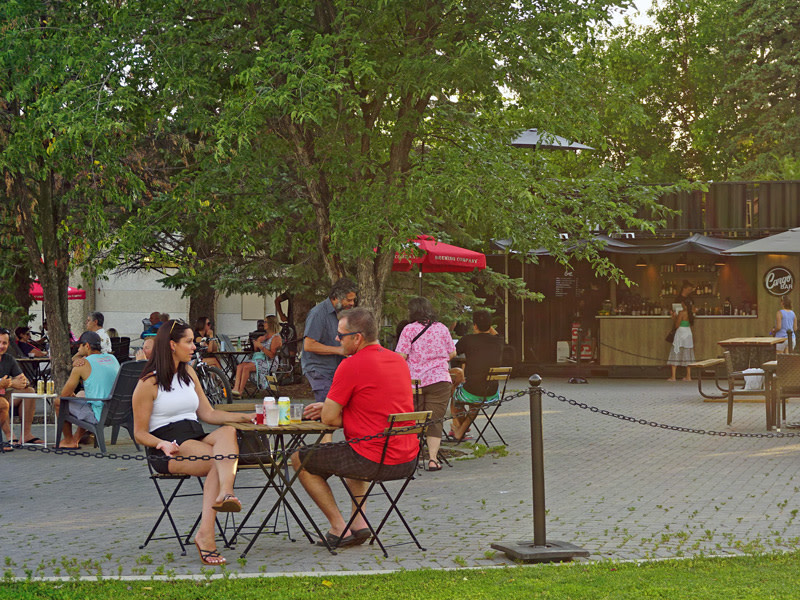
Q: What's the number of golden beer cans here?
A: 2